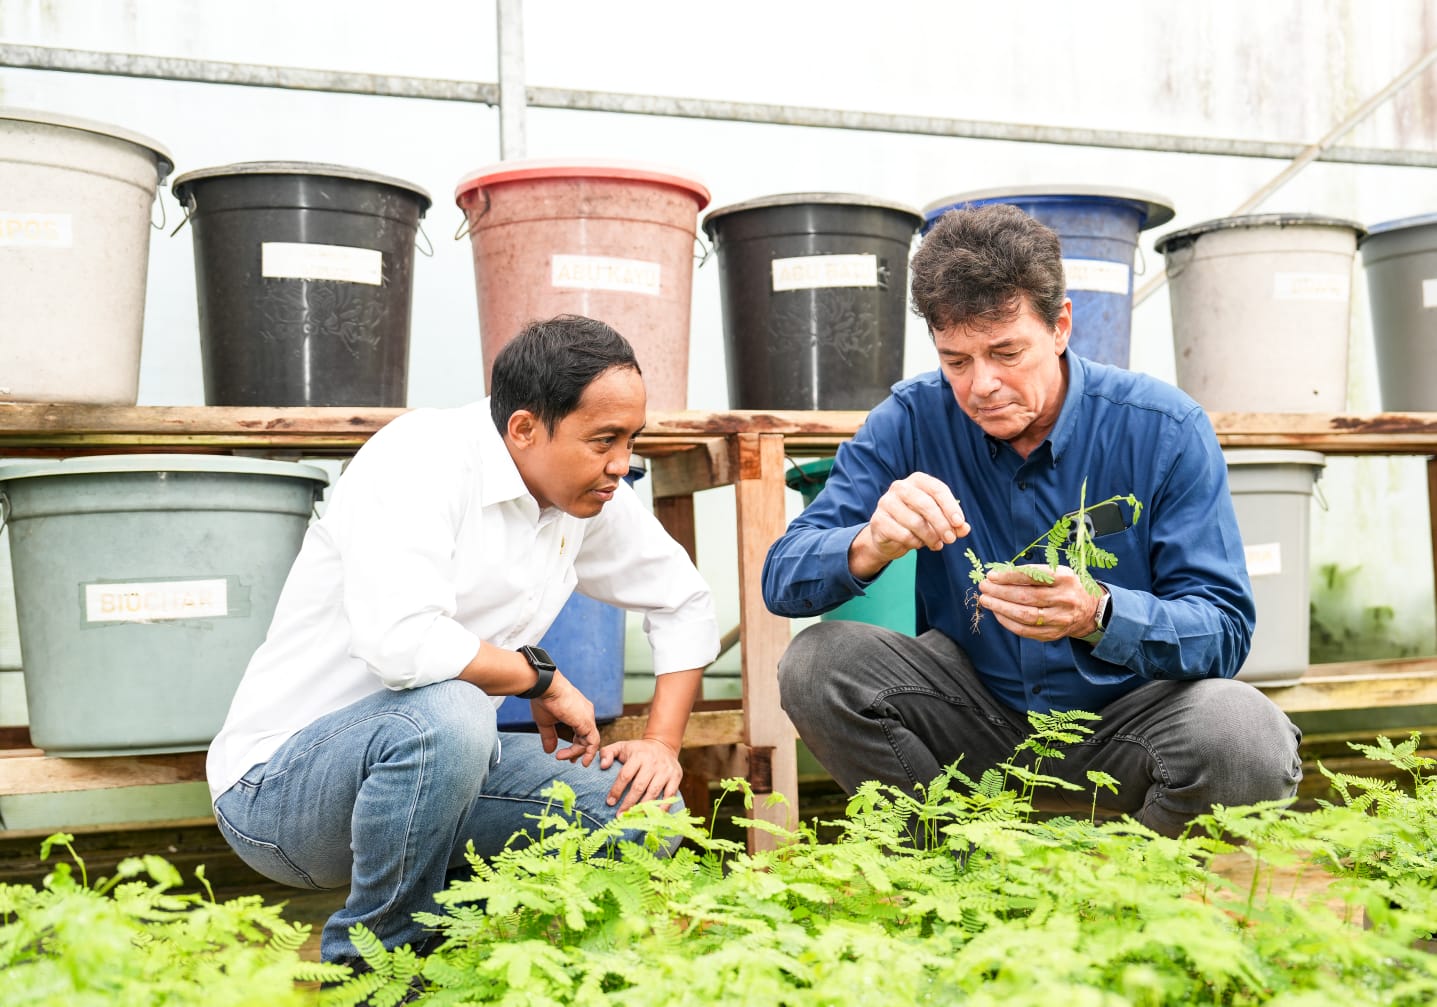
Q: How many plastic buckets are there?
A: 11